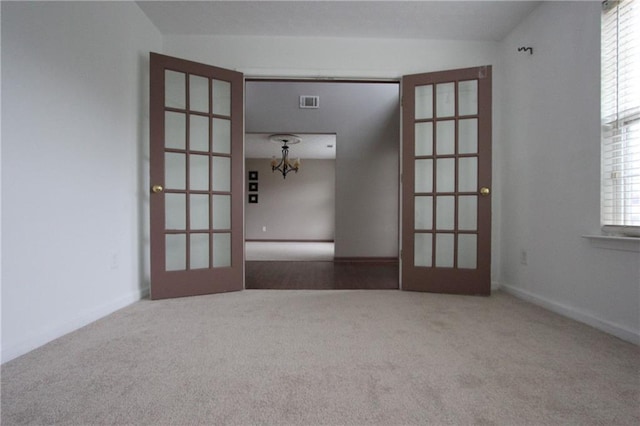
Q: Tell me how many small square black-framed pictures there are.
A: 3